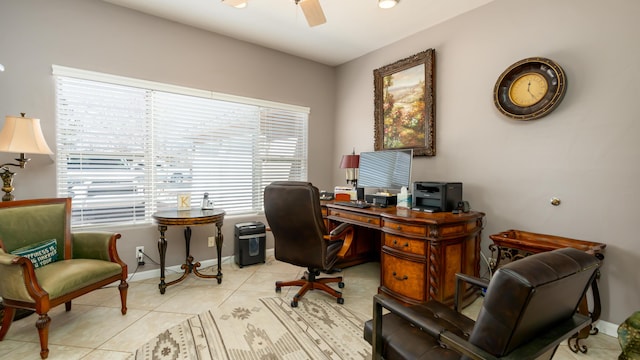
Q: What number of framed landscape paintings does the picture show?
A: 1